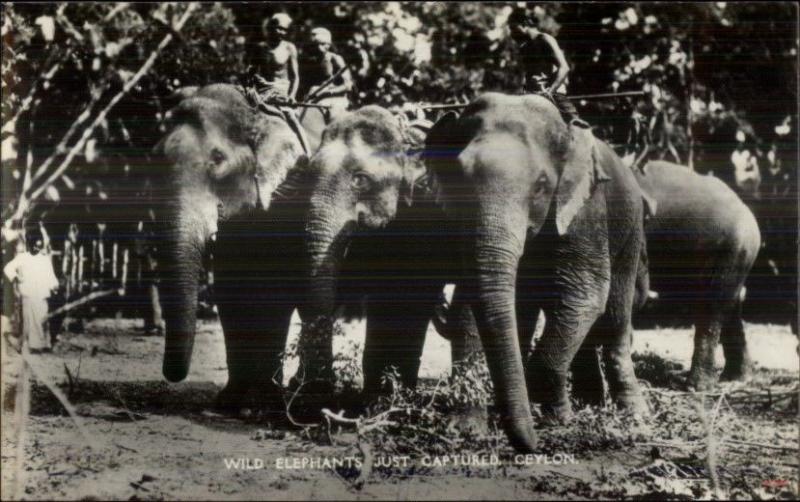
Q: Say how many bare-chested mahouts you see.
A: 3